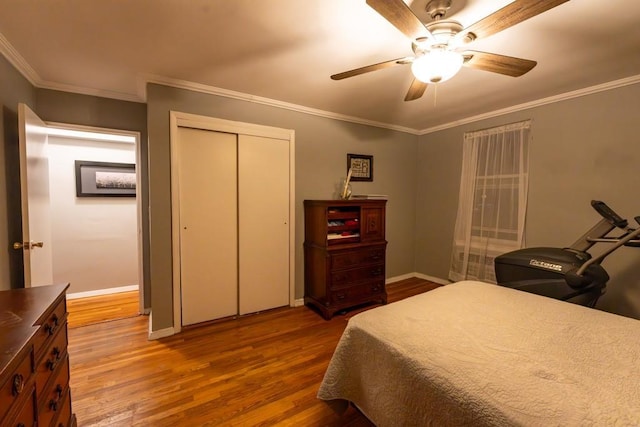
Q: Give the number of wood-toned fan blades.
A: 5